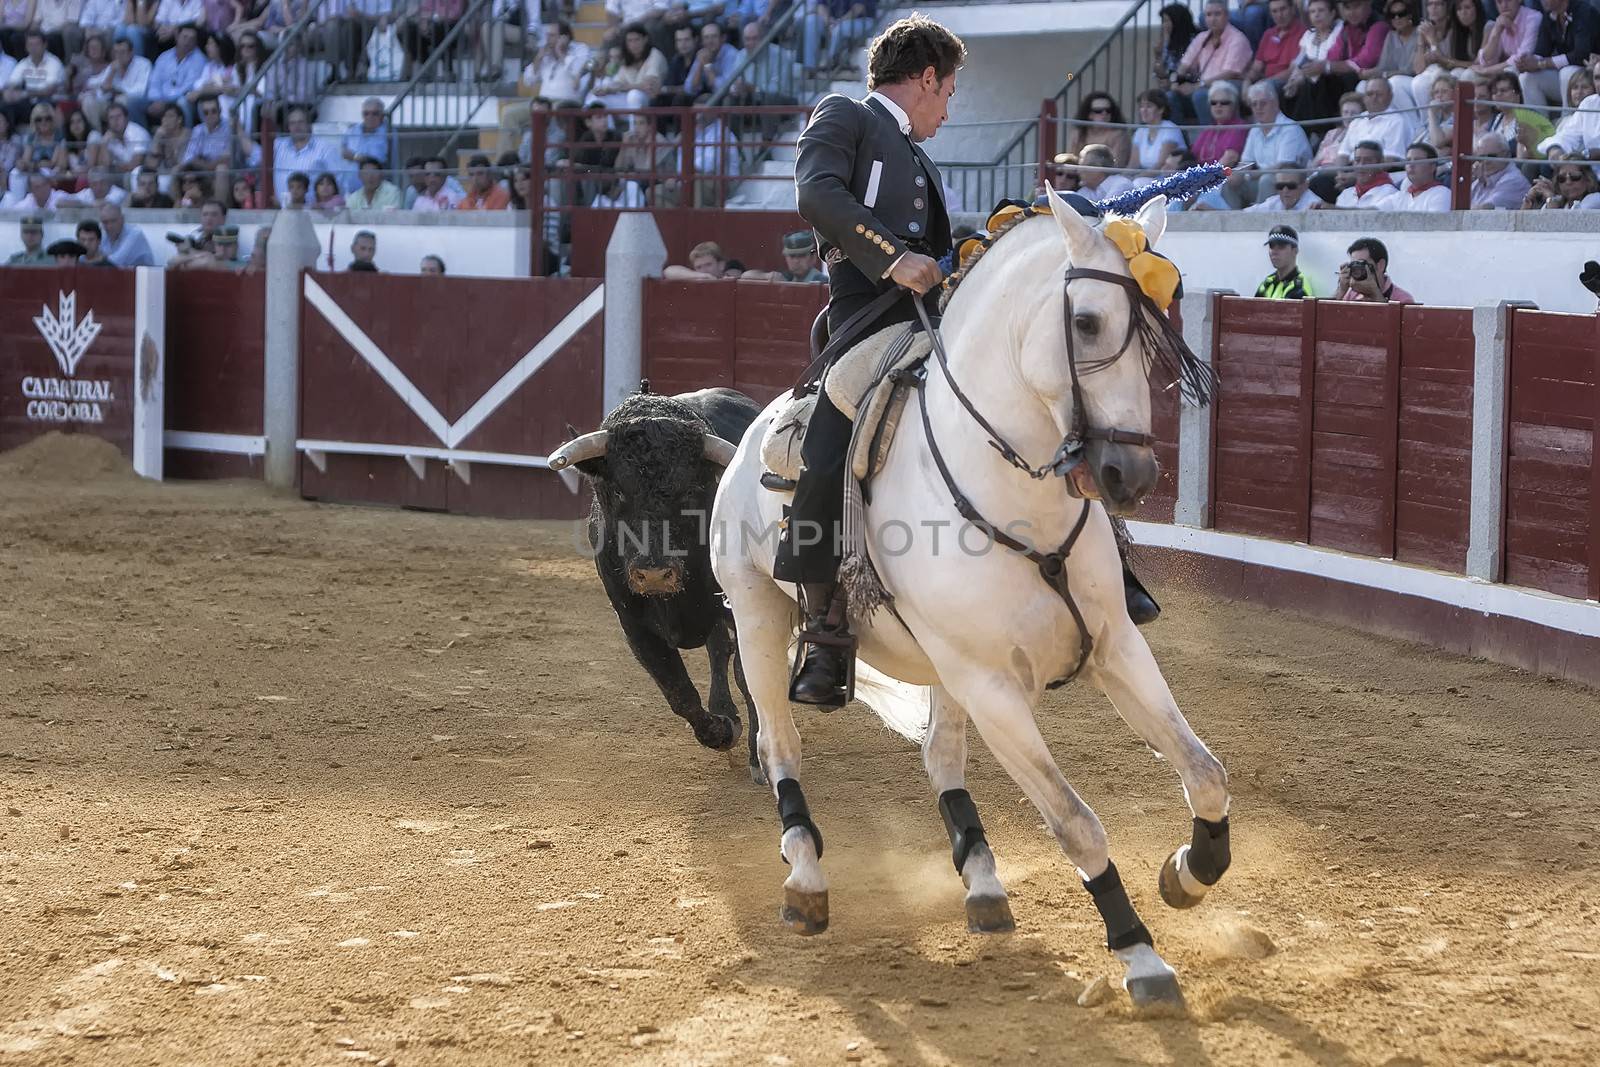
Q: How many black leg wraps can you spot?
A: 4